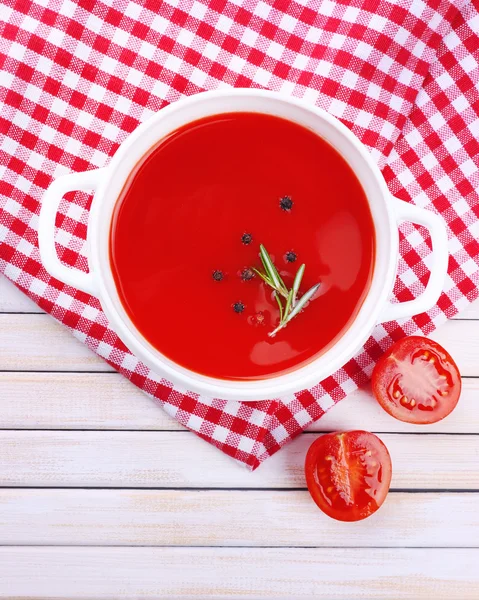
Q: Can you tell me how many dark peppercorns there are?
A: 6